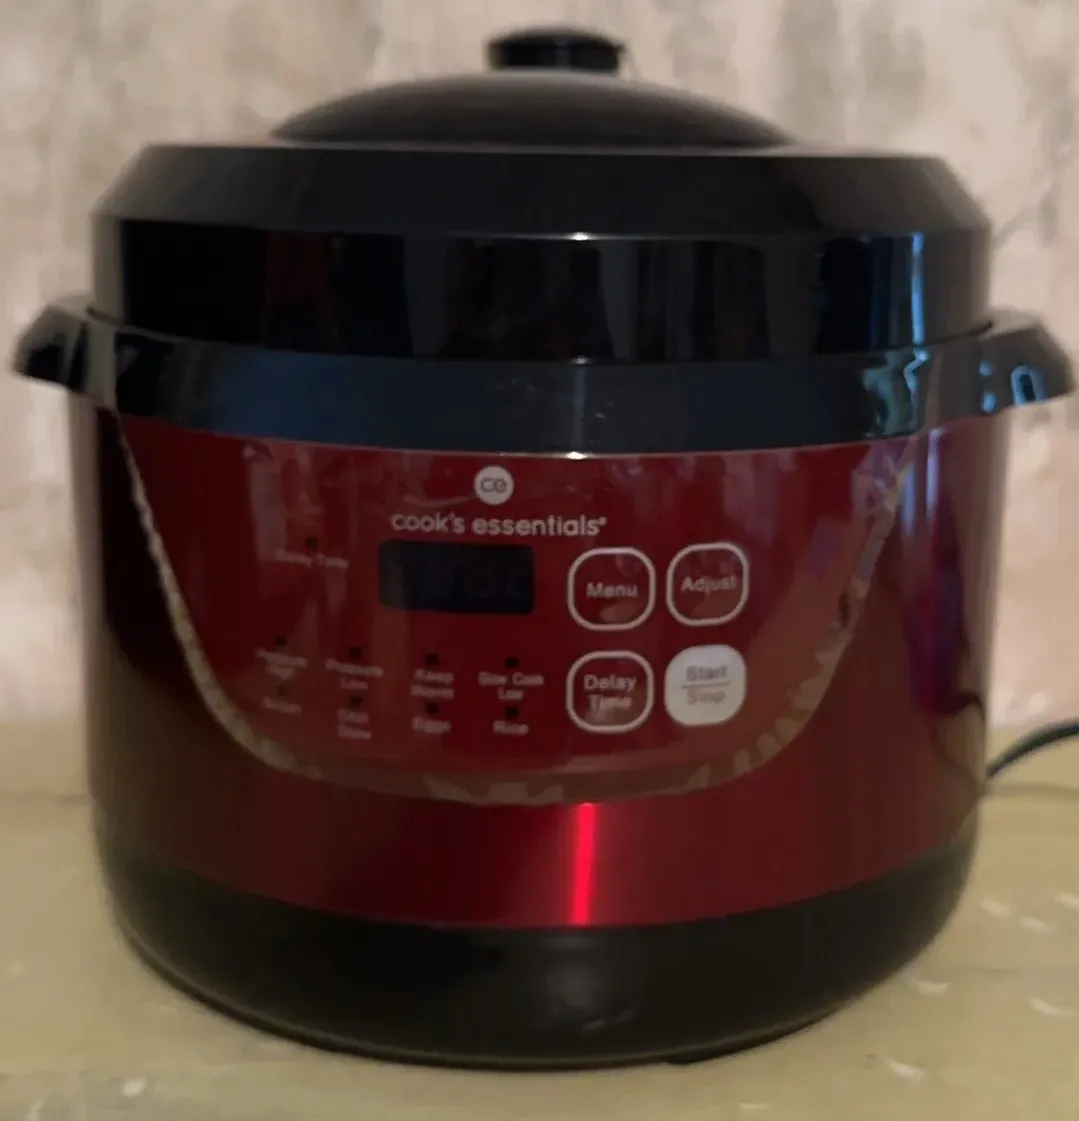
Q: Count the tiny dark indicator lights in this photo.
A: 9